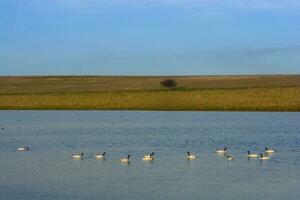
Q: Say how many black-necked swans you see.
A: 11